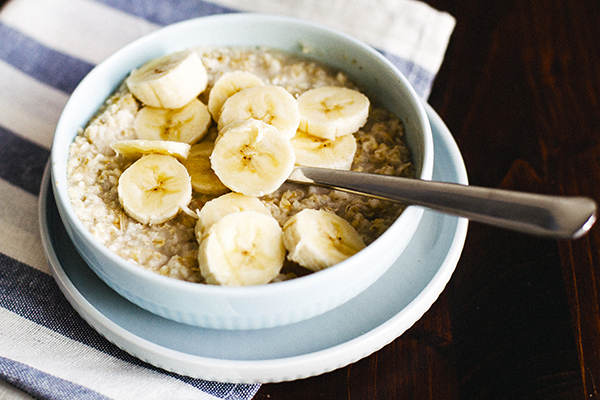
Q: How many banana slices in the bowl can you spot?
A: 13